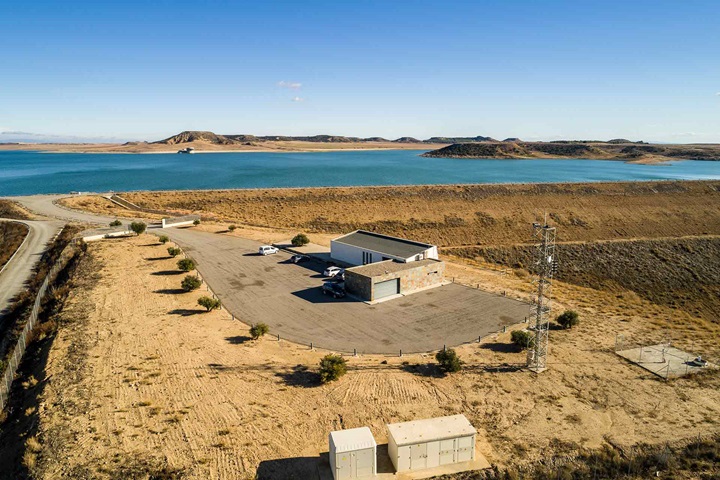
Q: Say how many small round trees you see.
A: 15